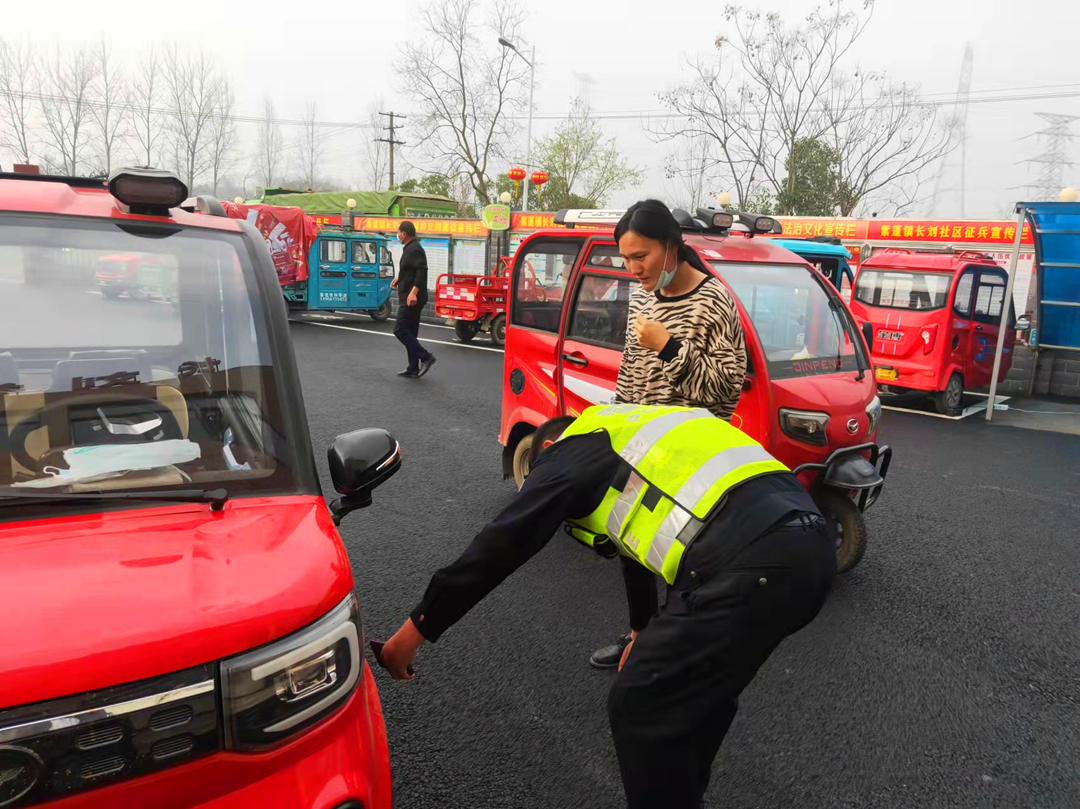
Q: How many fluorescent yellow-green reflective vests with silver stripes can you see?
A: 1